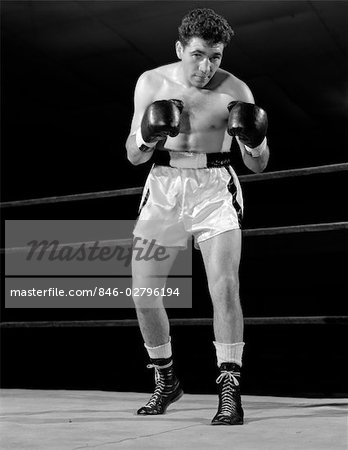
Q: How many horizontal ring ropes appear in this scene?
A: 3